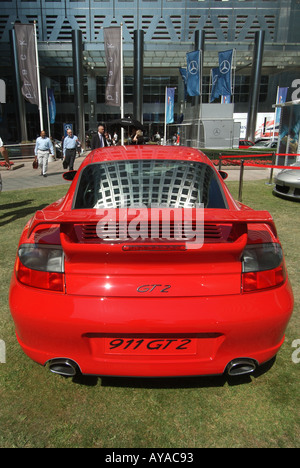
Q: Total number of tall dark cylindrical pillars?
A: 5